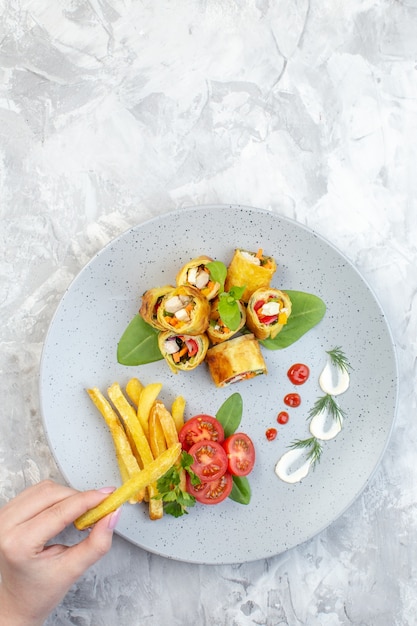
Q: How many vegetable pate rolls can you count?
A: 8